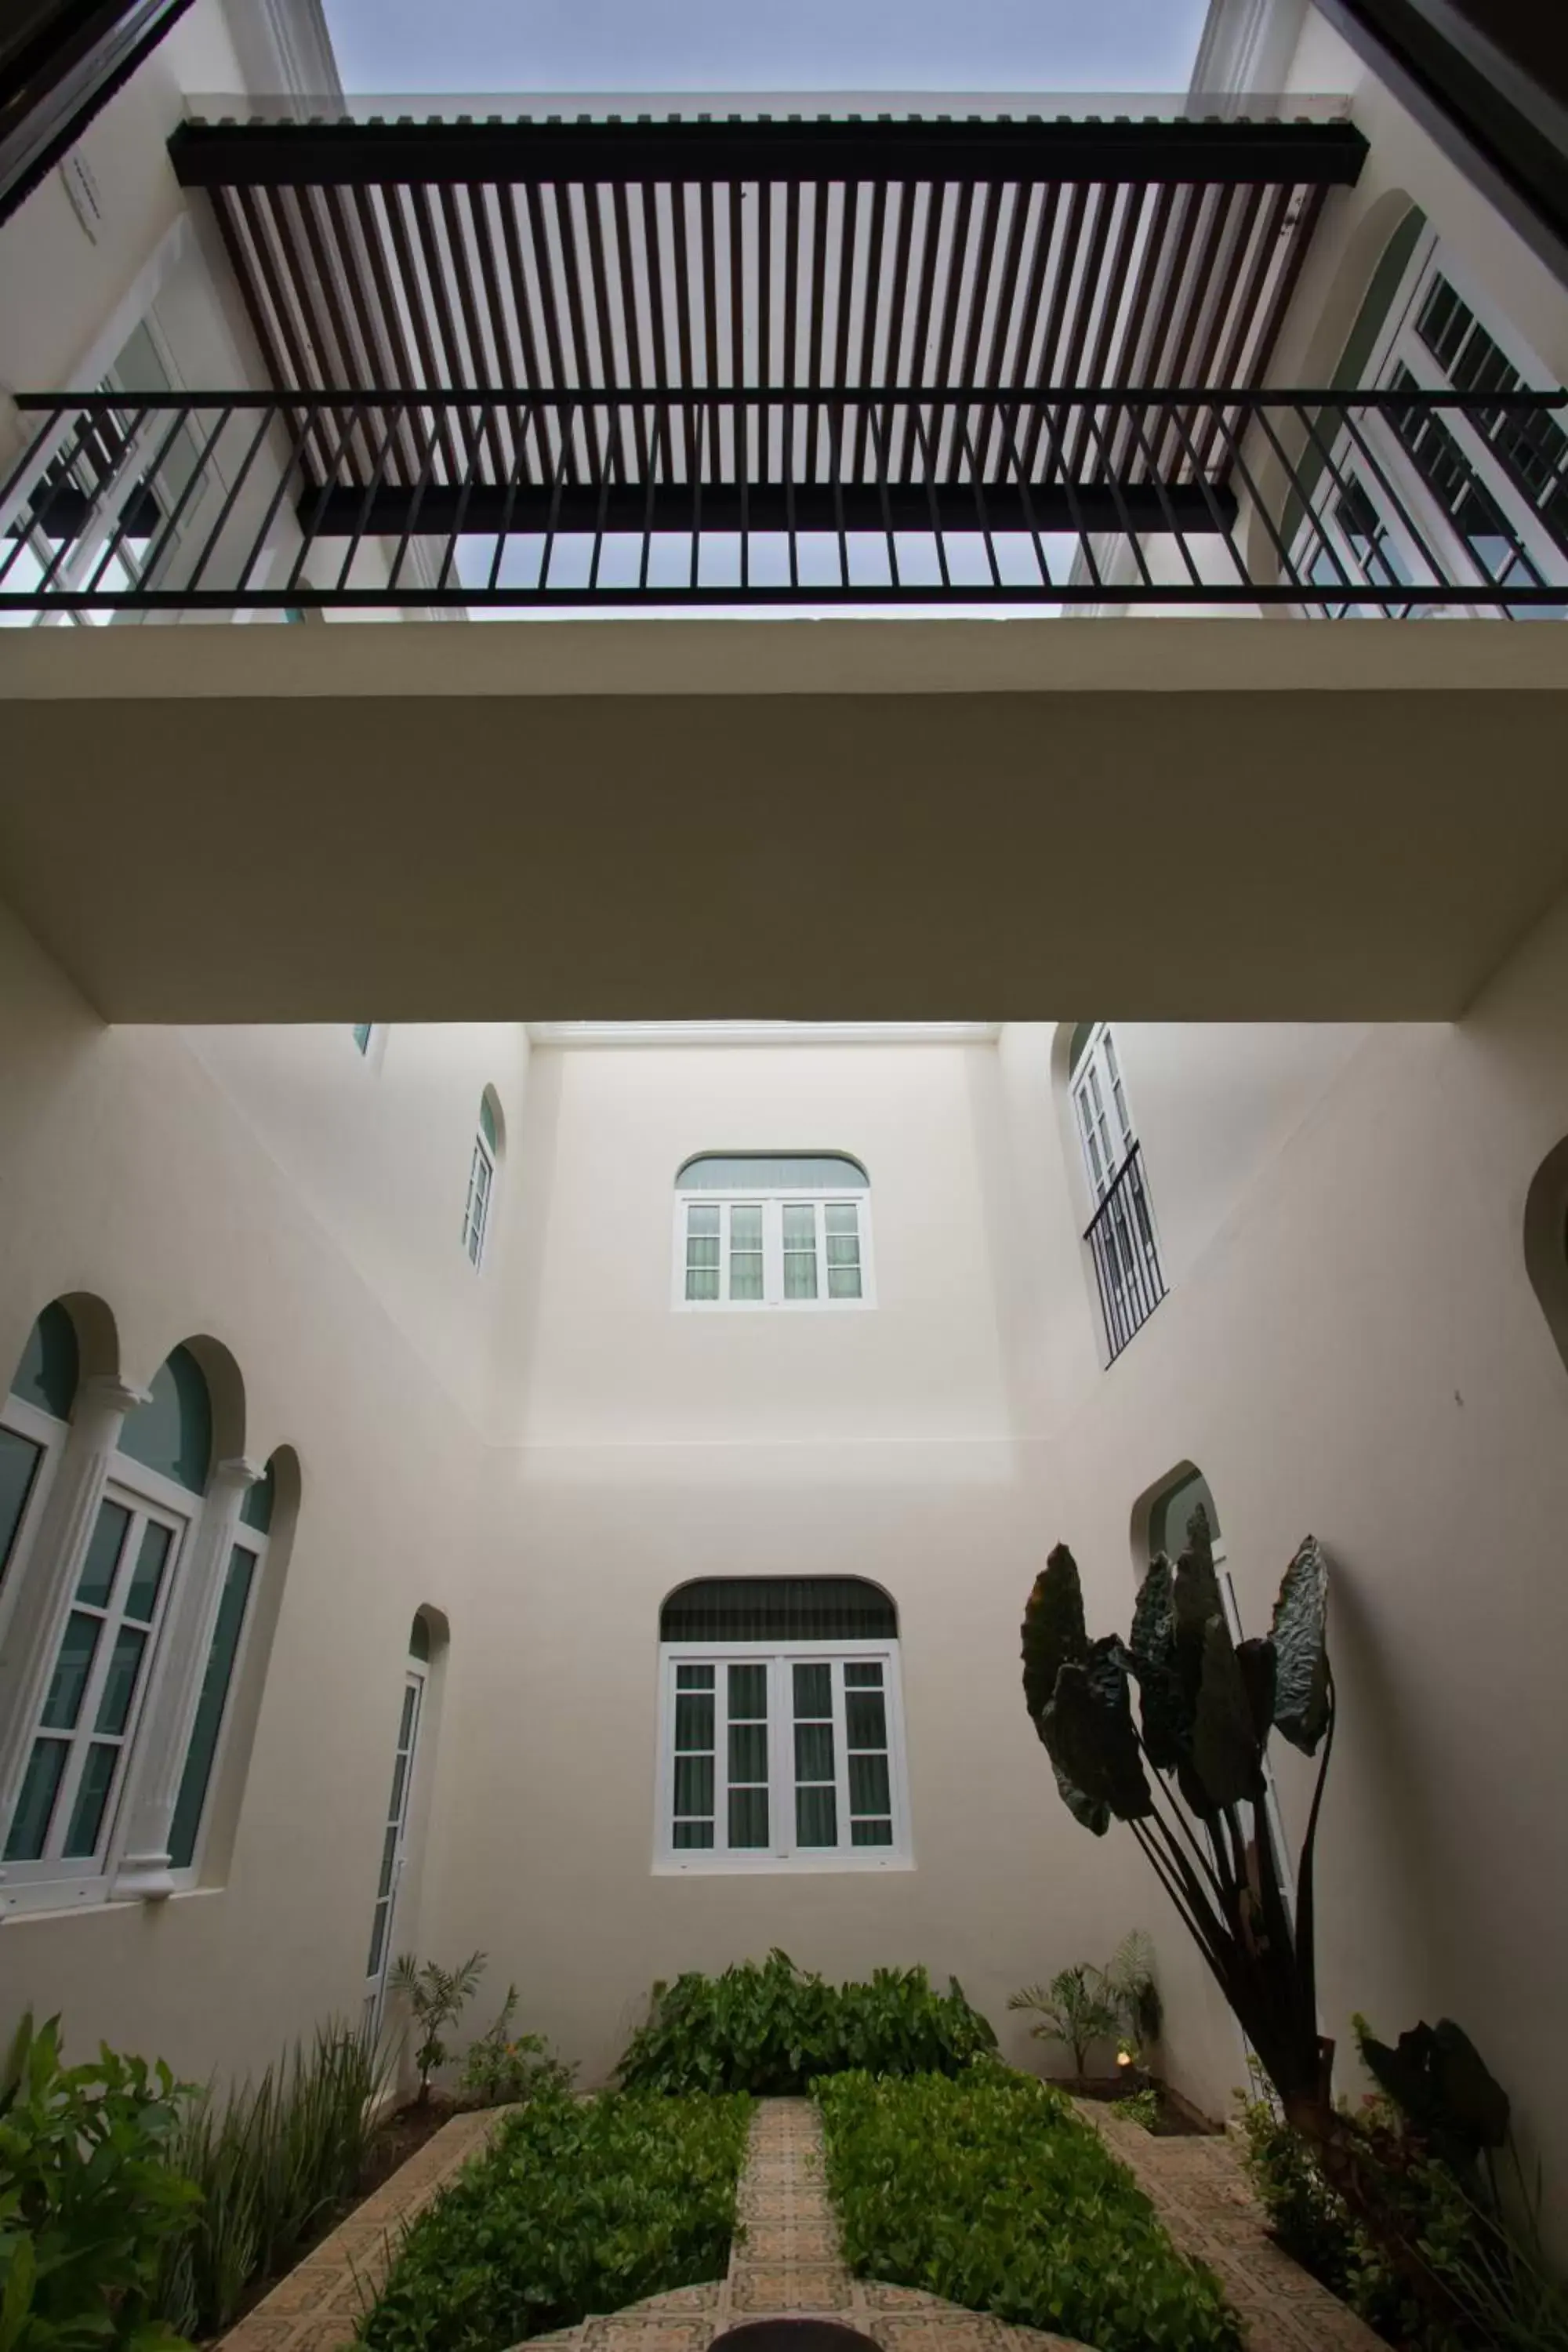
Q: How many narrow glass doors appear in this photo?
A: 1